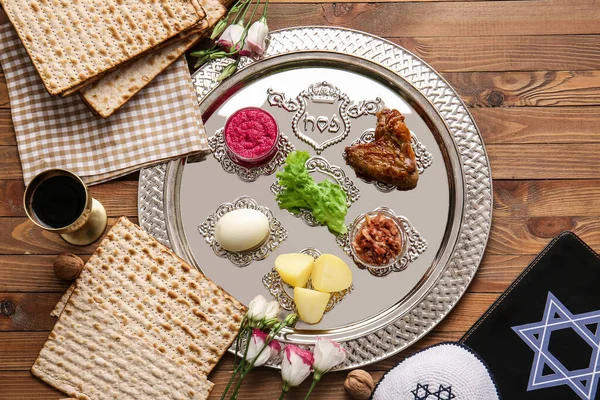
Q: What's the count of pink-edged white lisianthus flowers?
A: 5